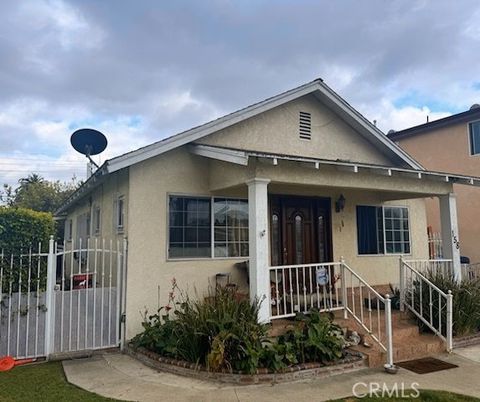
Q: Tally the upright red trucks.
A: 0